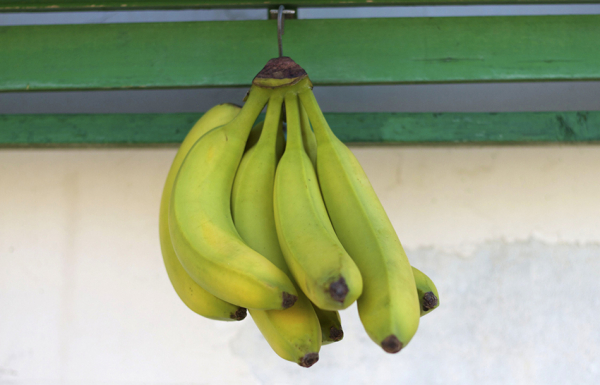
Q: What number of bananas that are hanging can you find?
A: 7